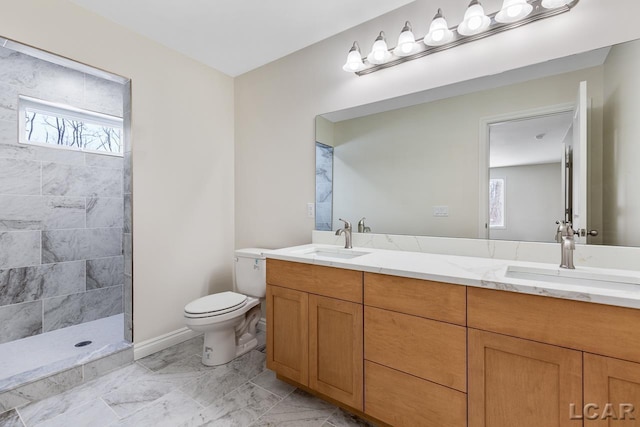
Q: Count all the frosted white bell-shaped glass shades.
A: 7